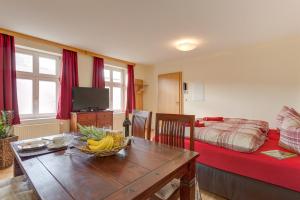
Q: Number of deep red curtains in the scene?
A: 4